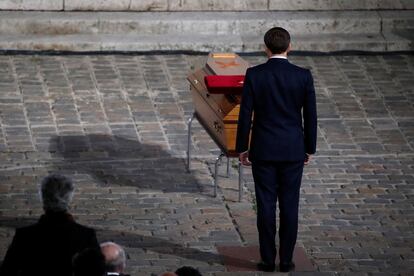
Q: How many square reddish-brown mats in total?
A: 1